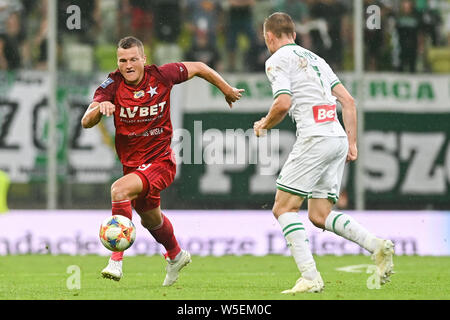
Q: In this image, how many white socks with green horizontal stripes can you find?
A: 2